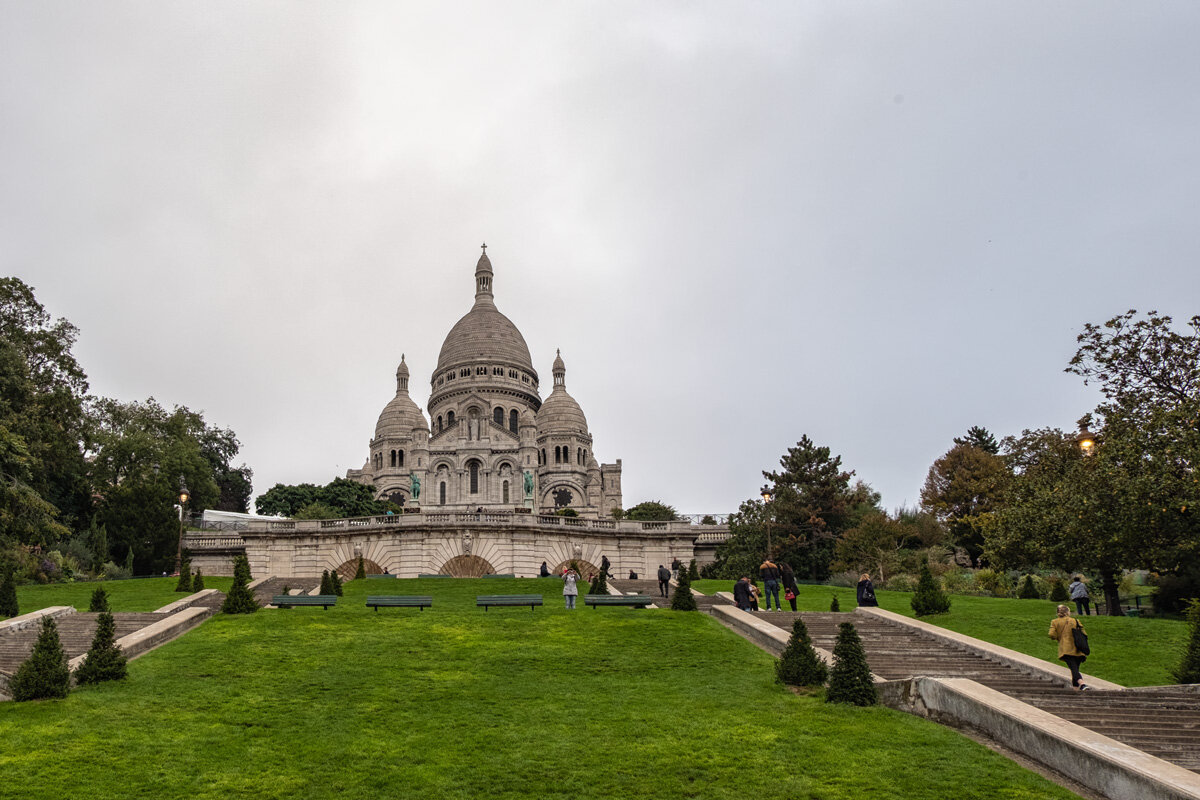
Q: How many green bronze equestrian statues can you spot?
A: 2